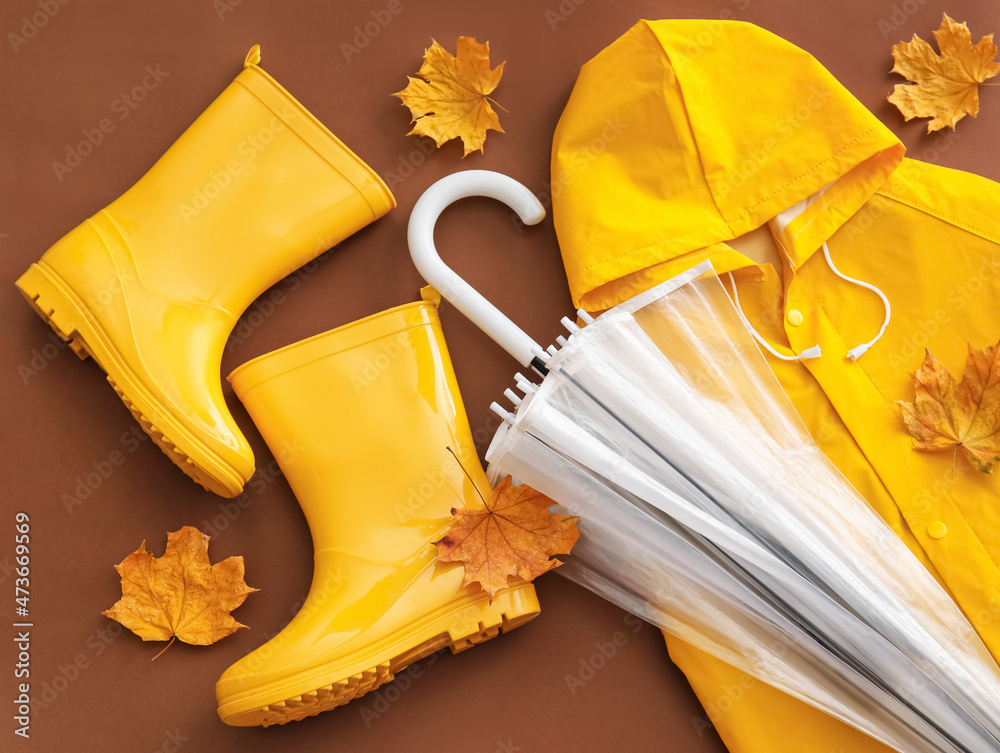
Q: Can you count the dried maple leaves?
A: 5